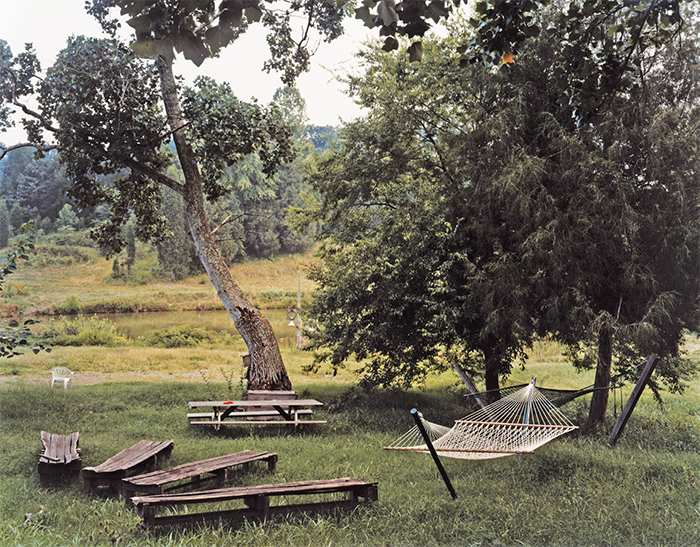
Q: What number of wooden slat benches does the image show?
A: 4